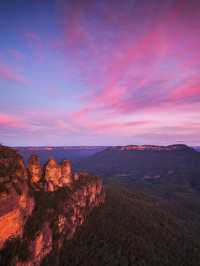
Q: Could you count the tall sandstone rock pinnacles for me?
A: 3